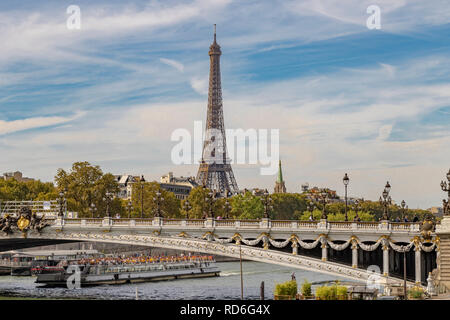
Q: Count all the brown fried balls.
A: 0